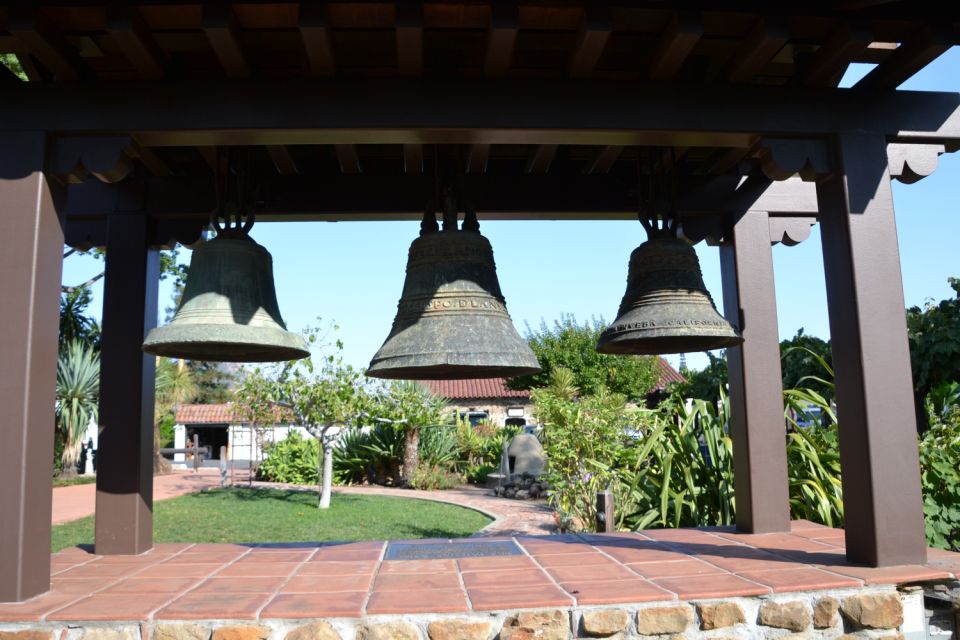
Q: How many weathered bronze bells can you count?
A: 3